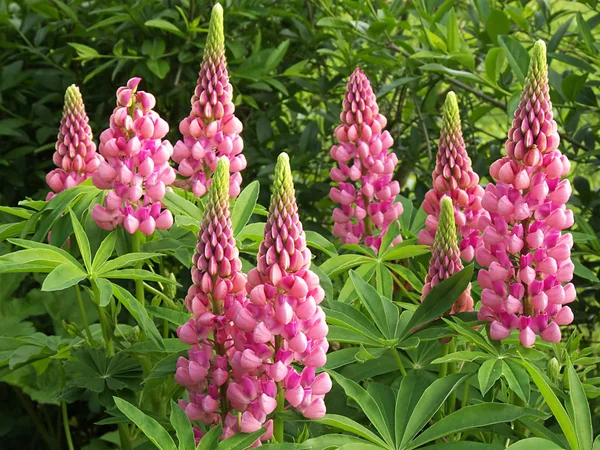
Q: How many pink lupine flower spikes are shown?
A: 9